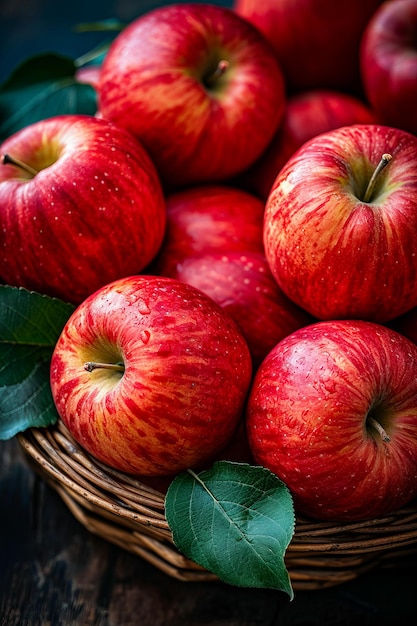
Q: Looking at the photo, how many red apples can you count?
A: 10